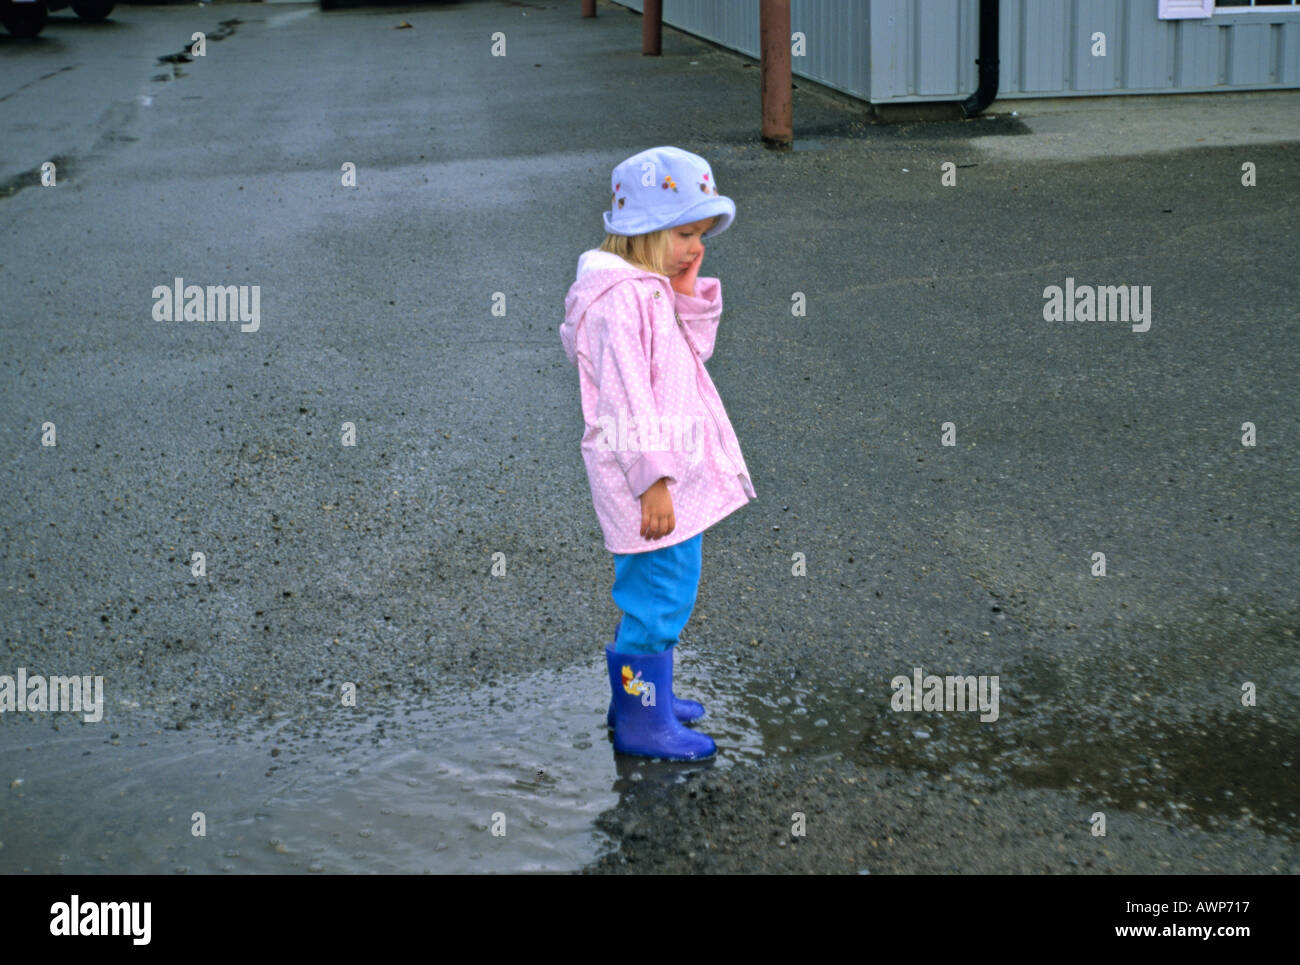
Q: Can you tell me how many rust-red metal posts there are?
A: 3